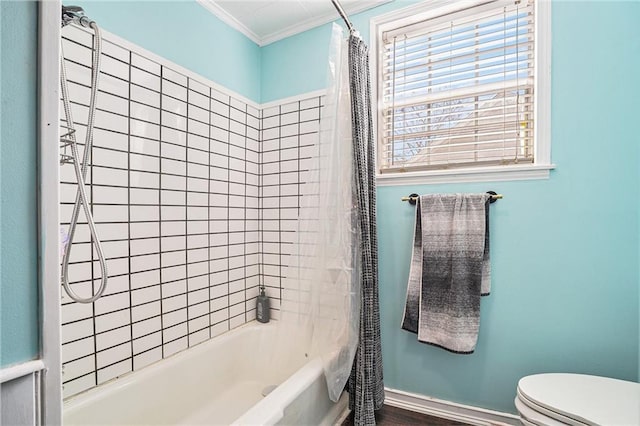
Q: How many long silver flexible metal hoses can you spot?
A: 1